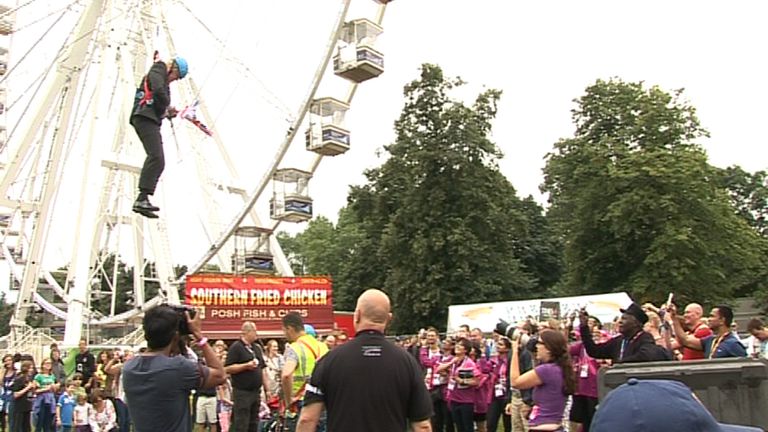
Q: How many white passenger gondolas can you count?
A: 4